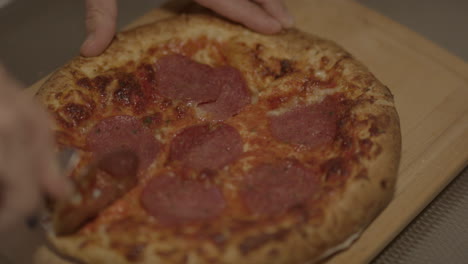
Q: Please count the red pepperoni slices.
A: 7